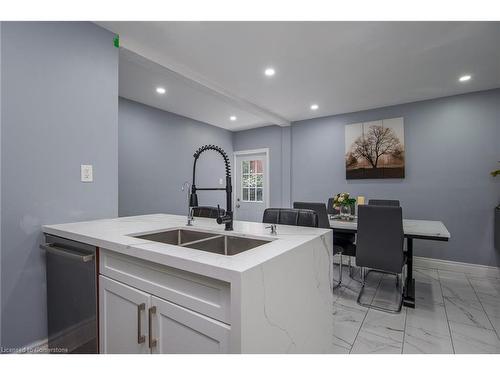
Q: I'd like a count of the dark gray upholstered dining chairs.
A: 4